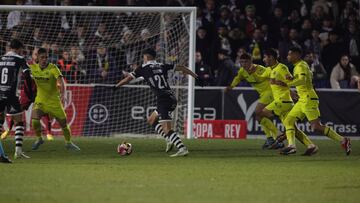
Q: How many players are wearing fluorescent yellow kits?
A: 4